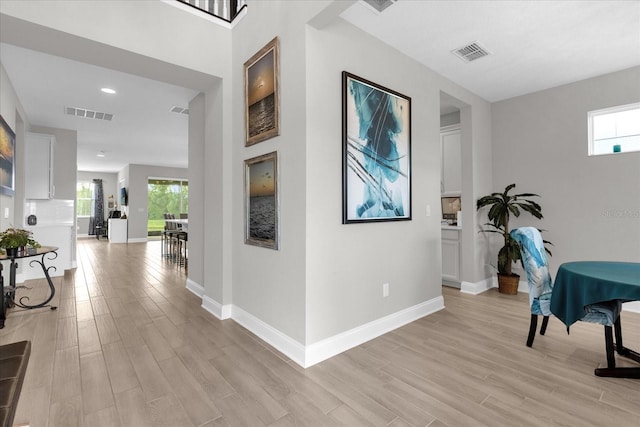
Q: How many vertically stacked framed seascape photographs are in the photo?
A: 2